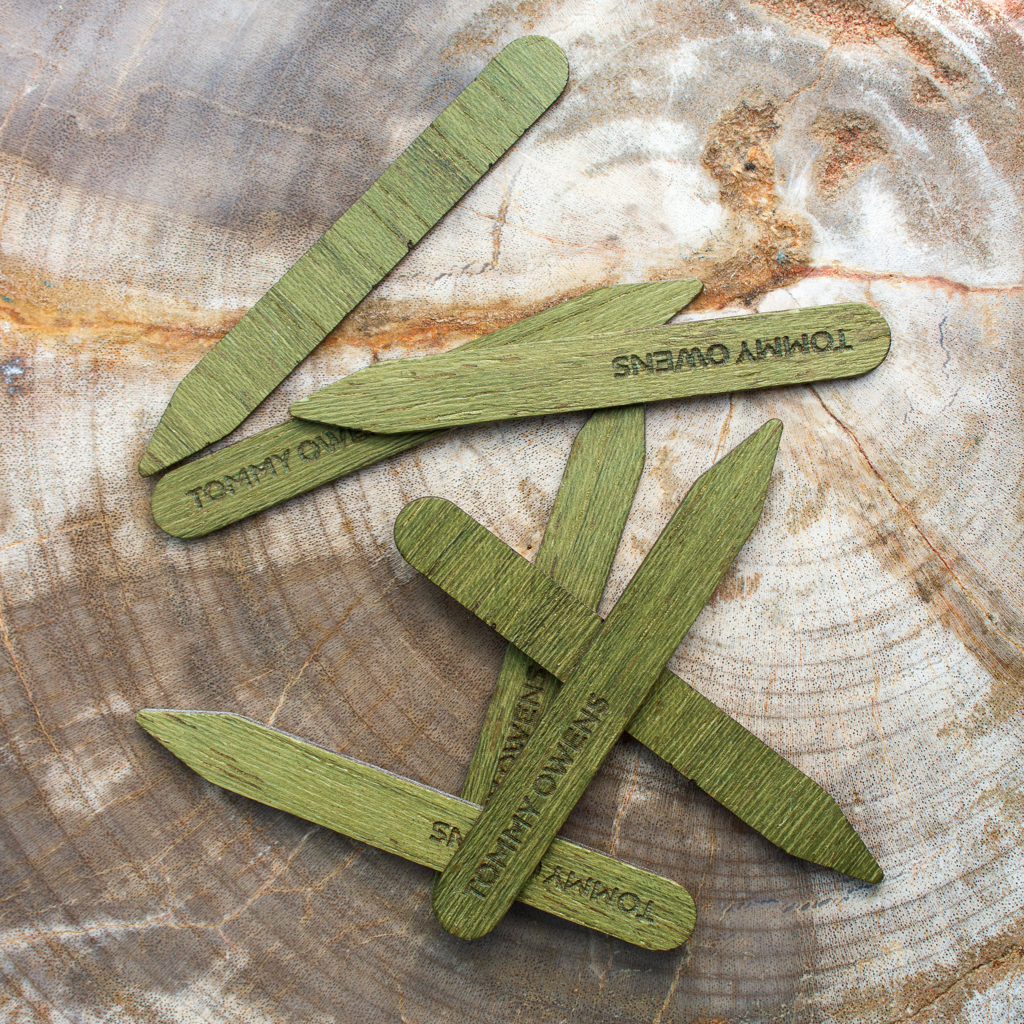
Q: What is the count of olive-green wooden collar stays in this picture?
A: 7